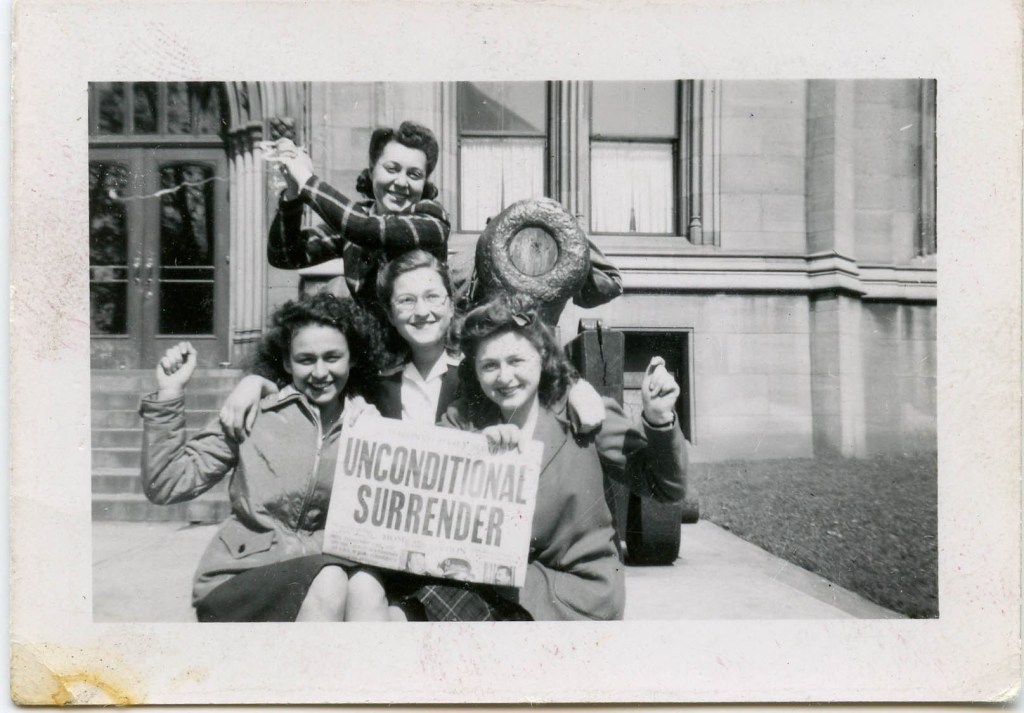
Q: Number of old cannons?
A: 1